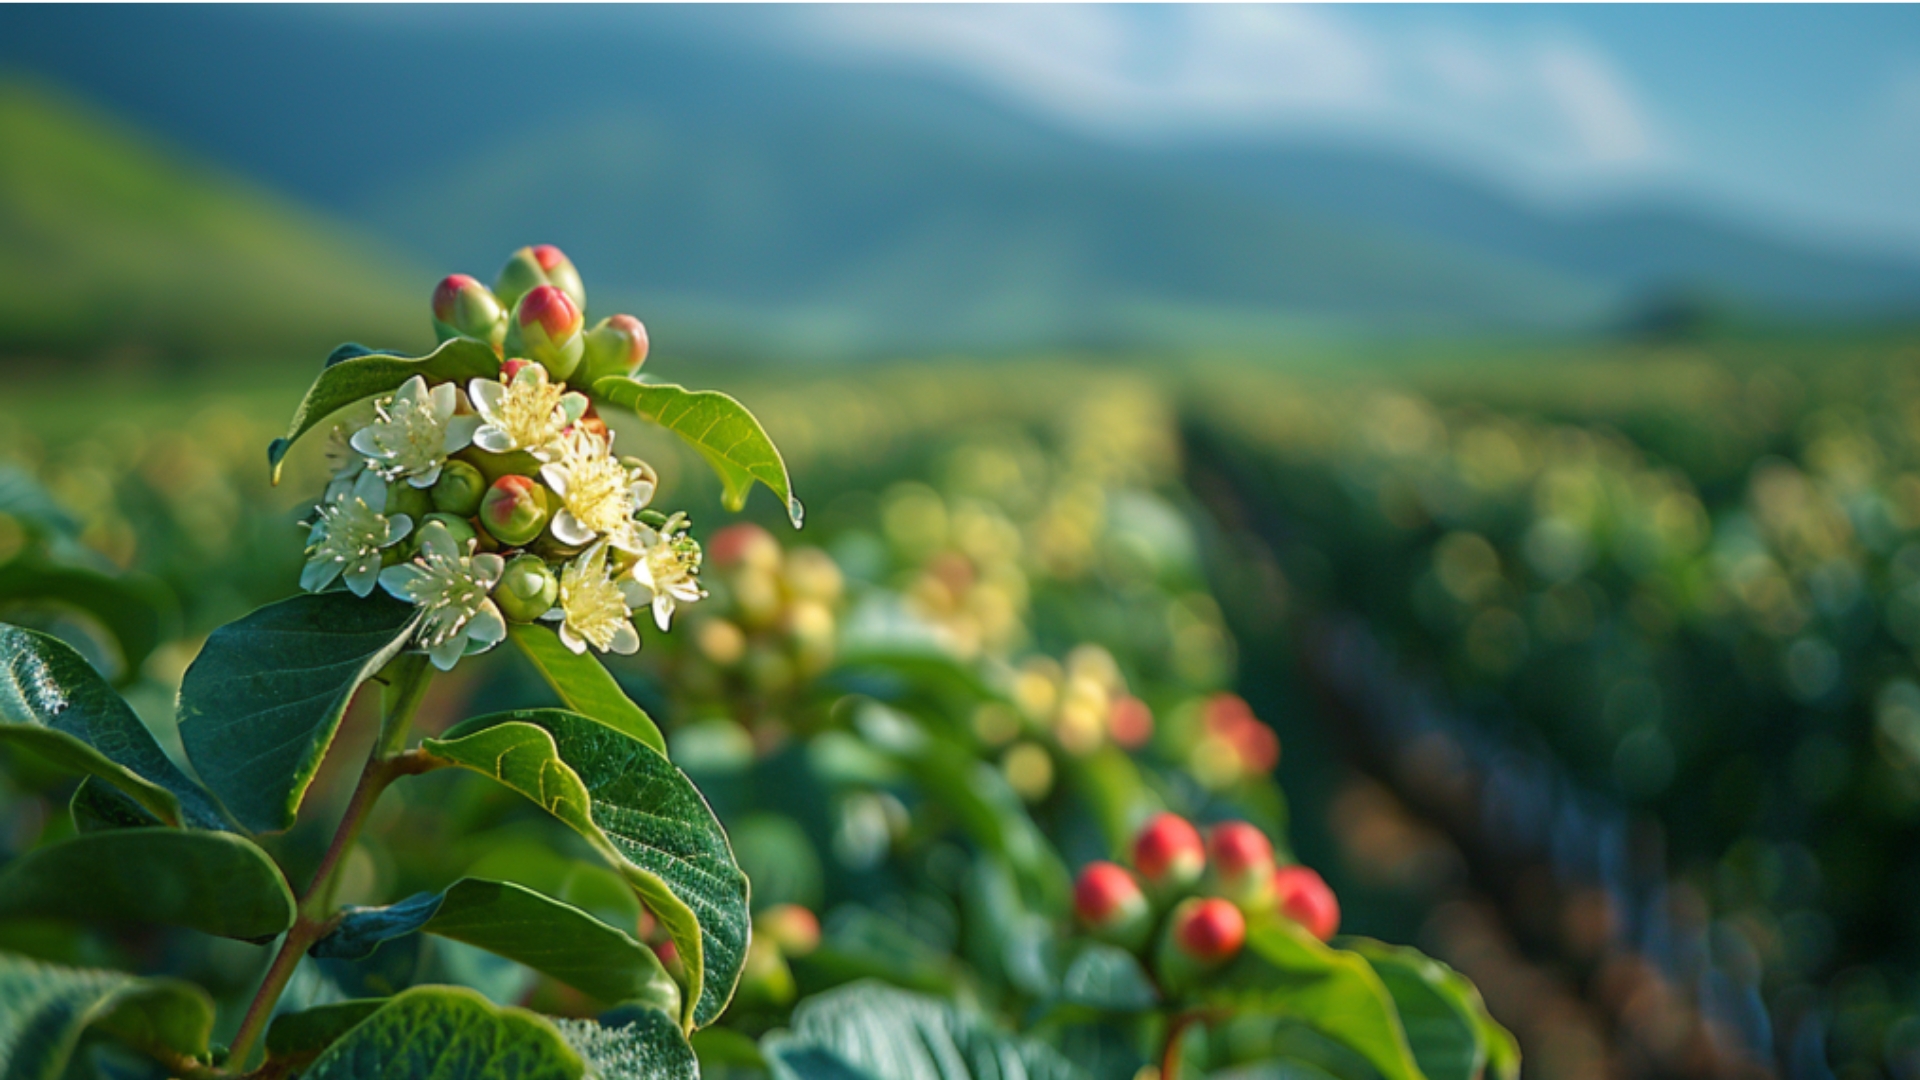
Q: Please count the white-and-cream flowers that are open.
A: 7